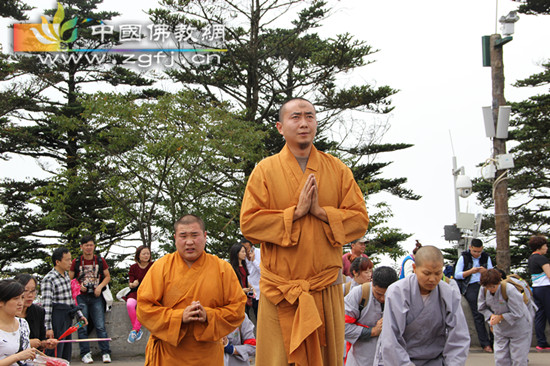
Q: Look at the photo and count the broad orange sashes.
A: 1